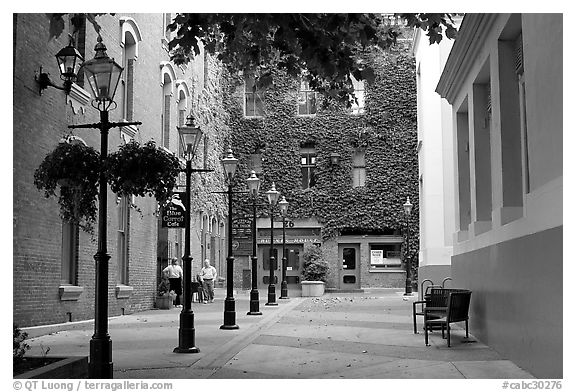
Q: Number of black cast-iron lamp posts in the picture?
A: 7